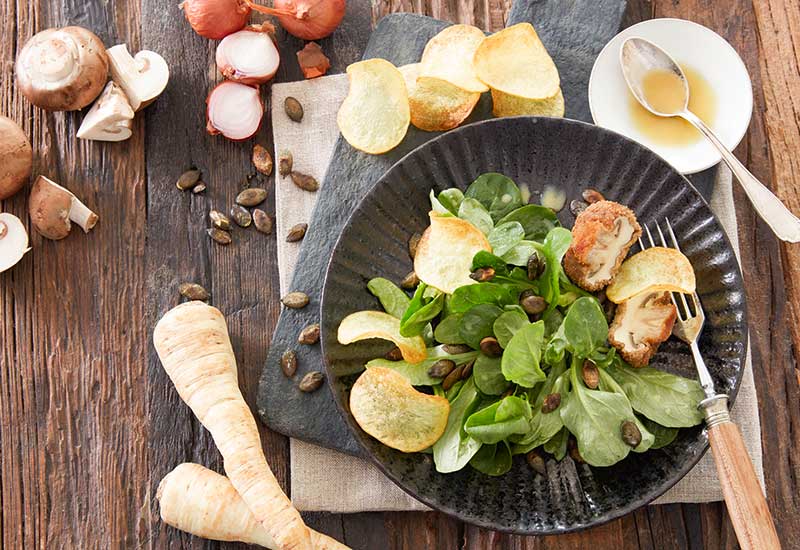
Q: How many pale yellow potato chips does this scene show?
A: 9